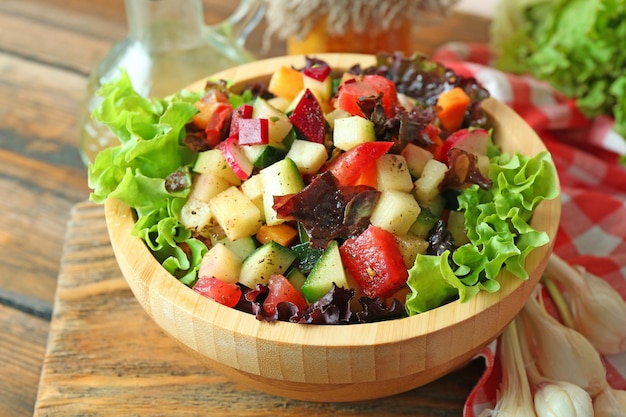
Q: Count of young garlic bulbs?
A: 5